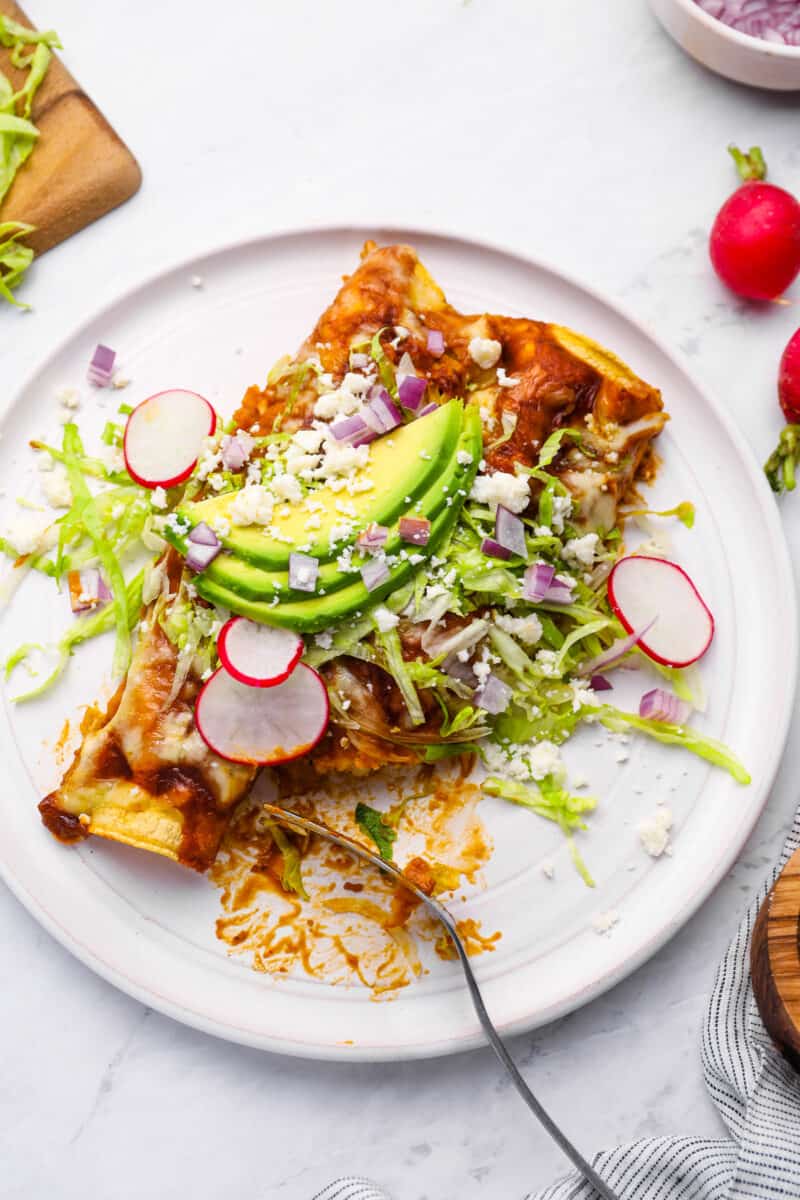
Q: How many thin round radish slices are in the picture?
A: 4